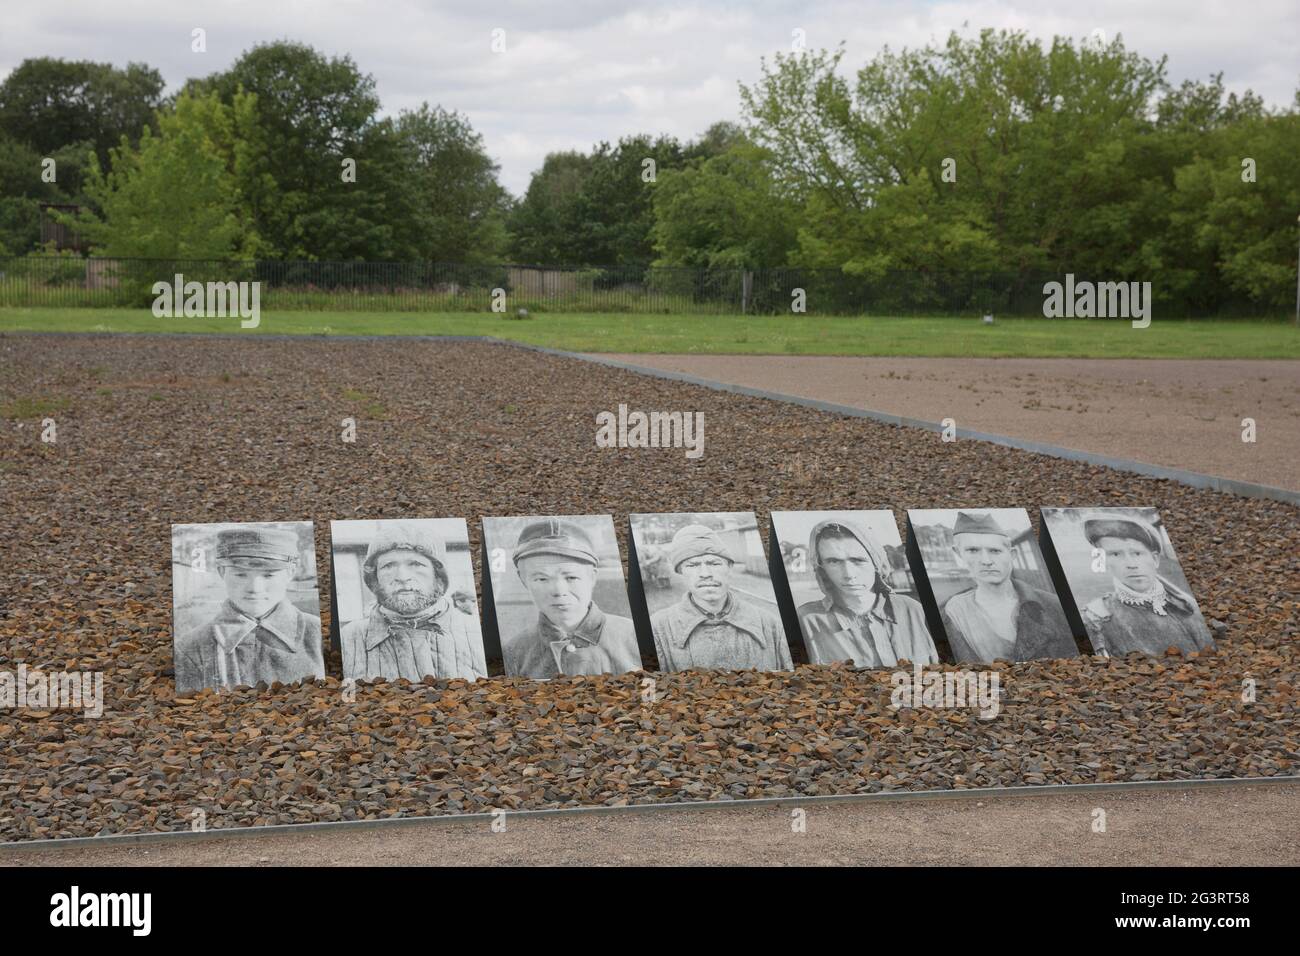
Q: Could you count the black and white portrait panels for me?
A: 7